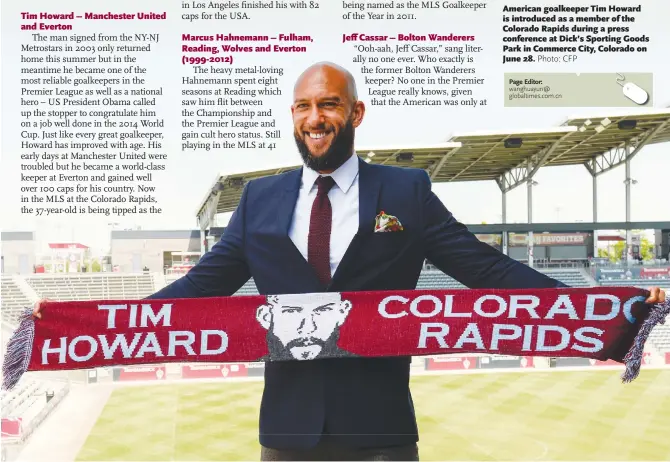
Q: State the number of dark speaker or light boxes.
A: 3